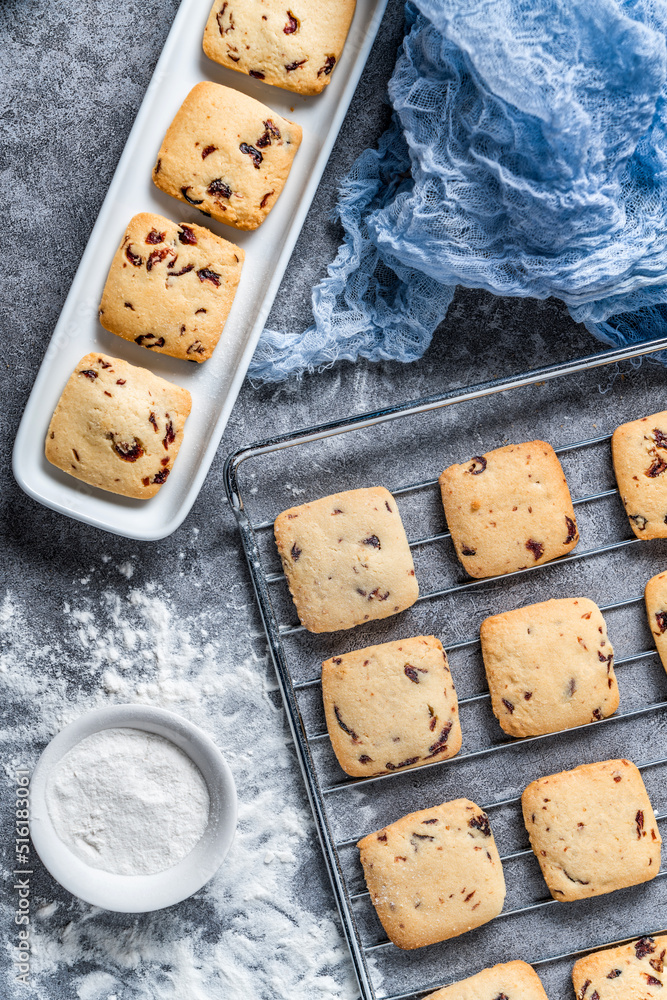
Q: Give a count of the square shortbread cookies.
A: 14